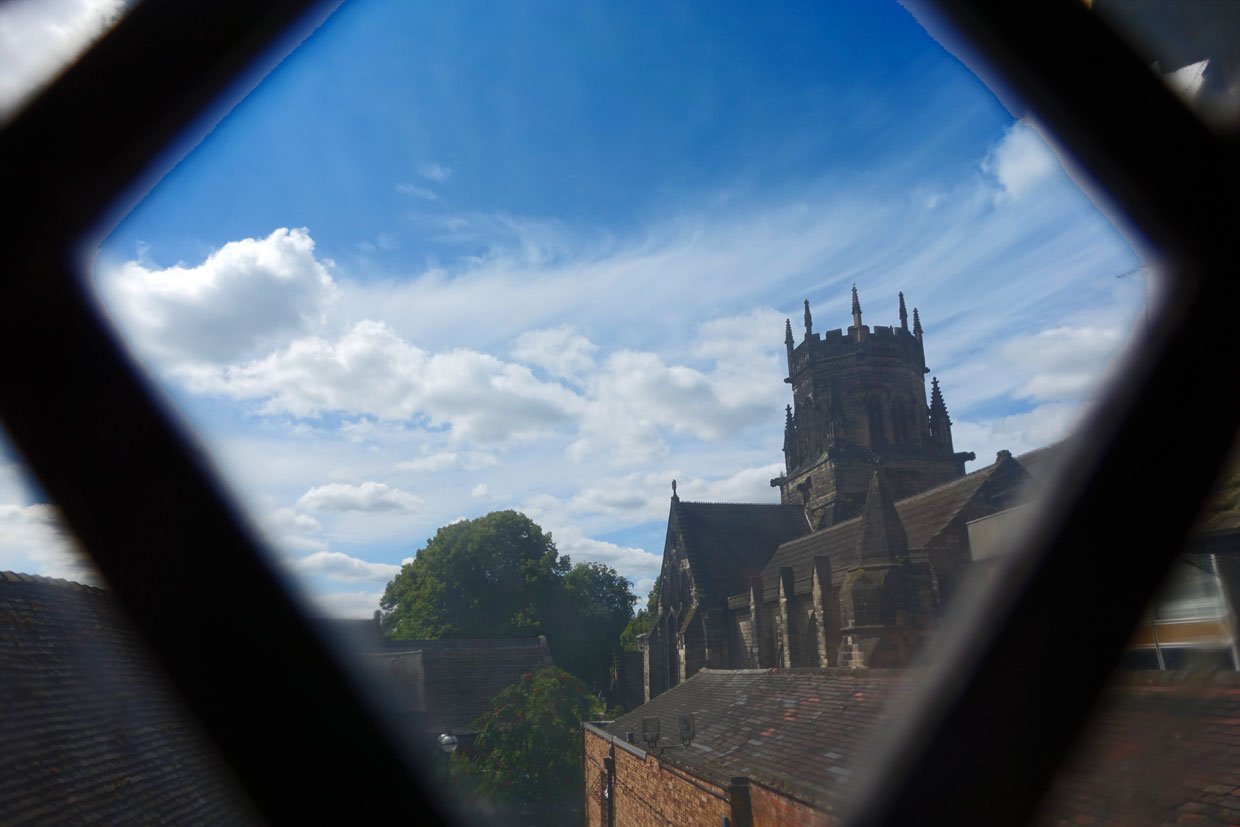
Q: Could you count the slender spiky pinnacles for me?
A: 7